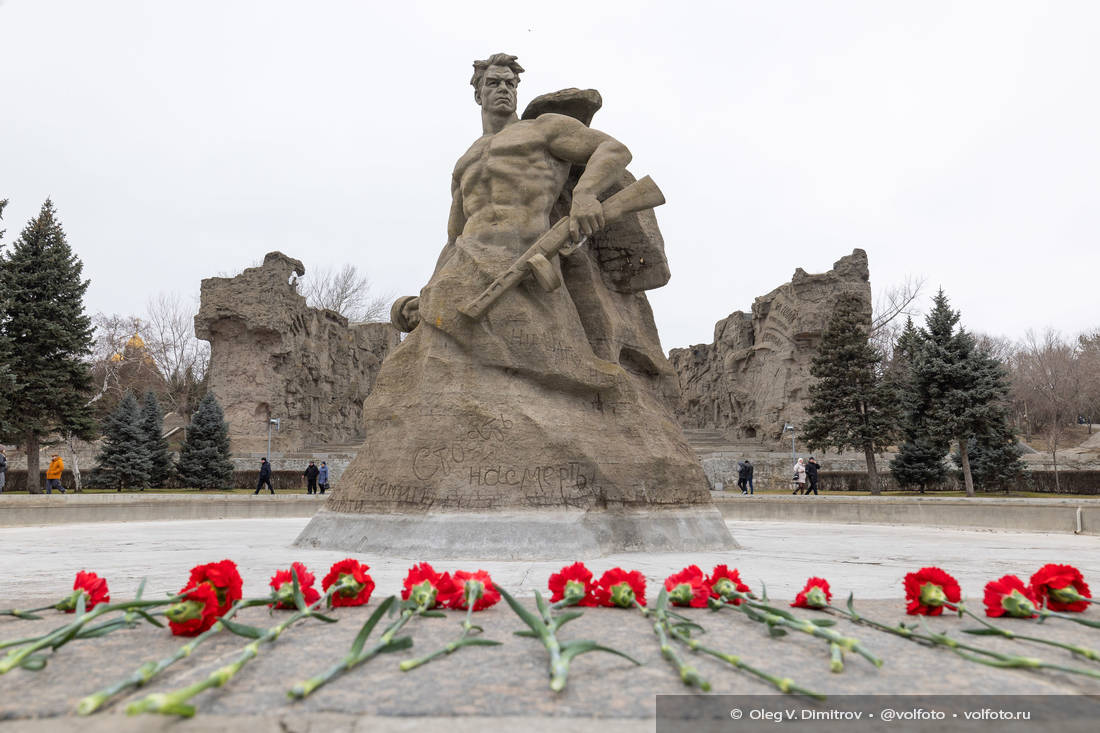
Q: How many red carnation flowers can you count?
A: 15